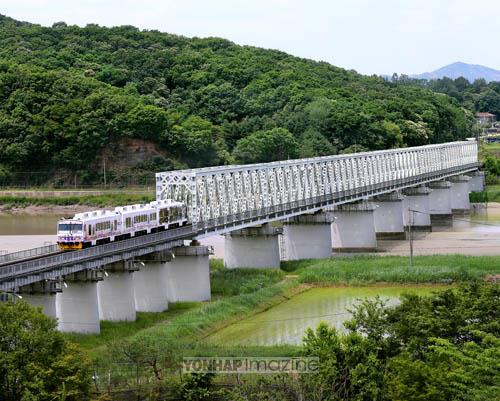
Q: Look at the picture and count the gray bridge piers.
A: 13